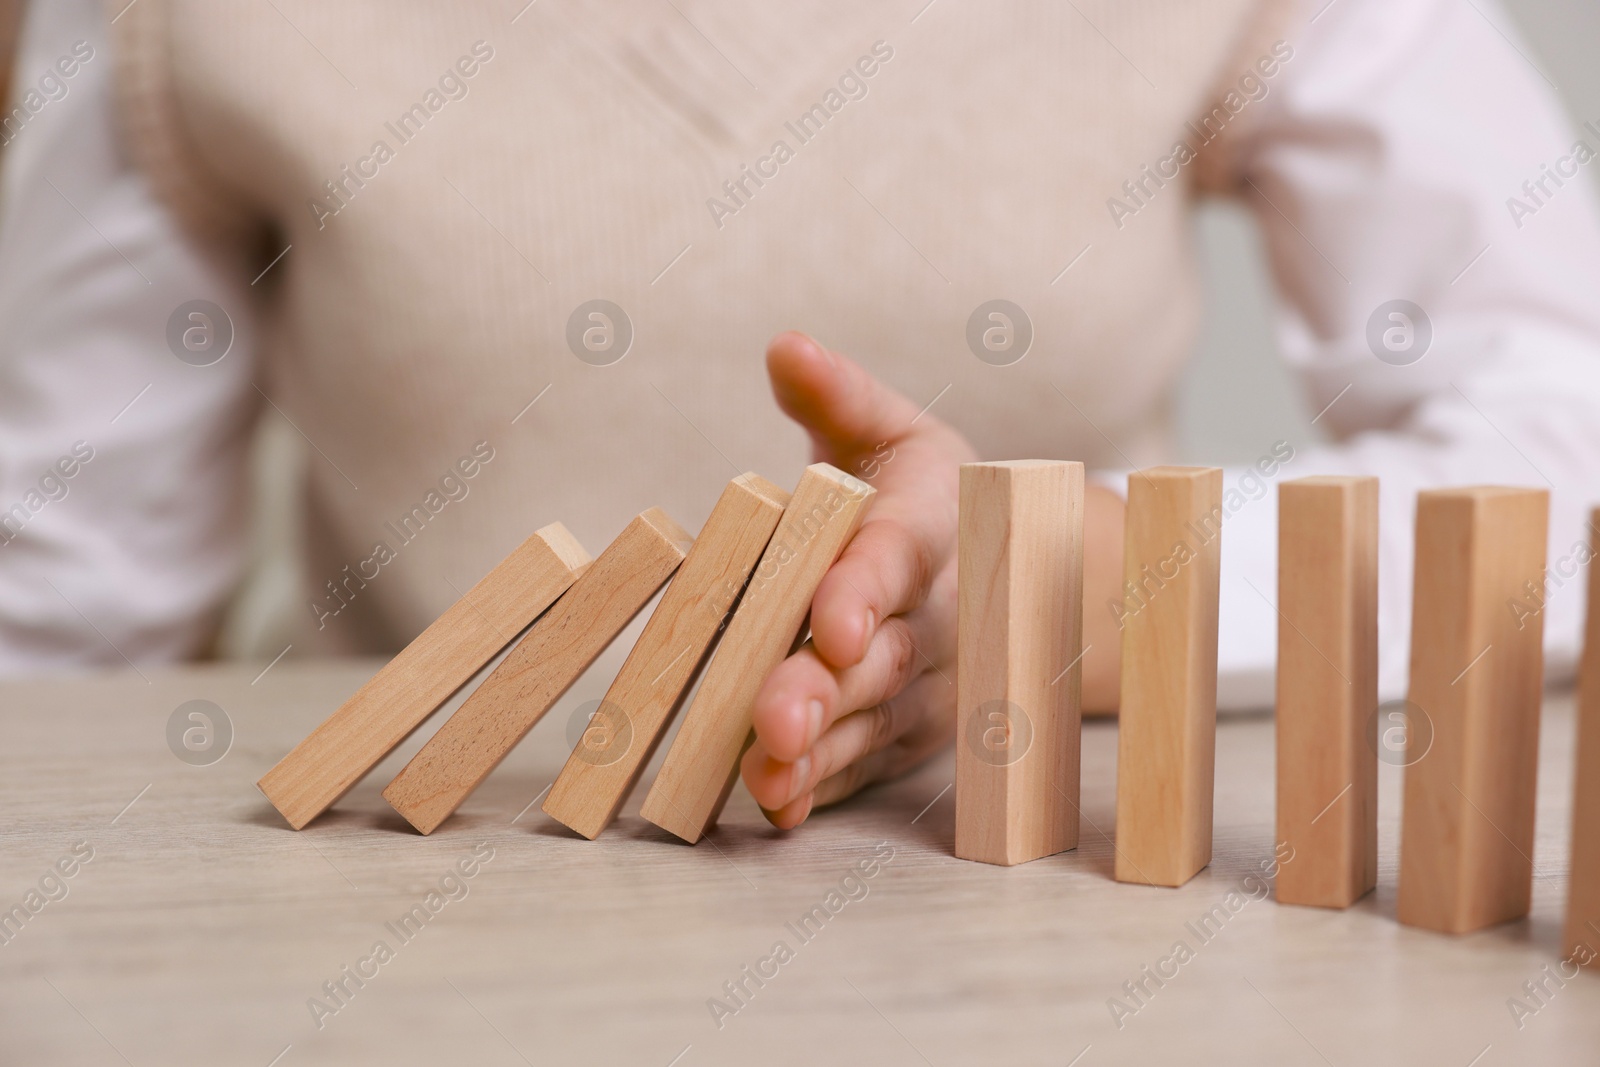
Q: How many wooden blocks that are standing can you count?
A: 5